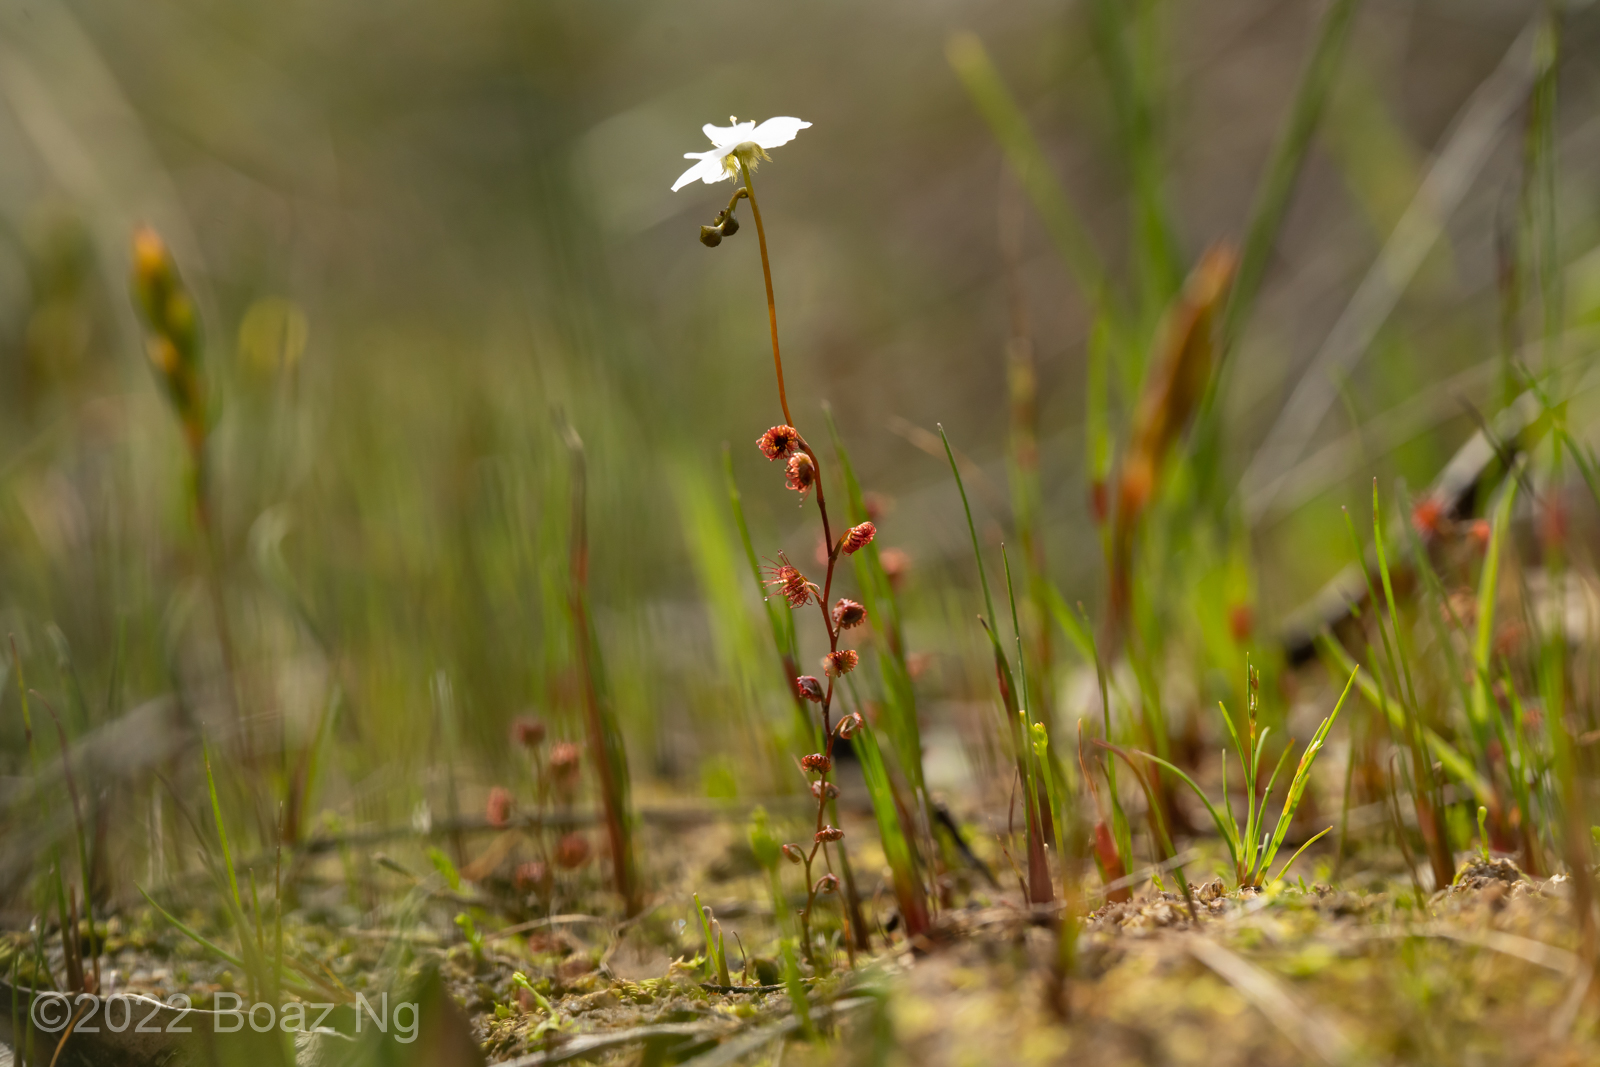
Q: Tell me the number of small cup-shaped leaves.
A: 13